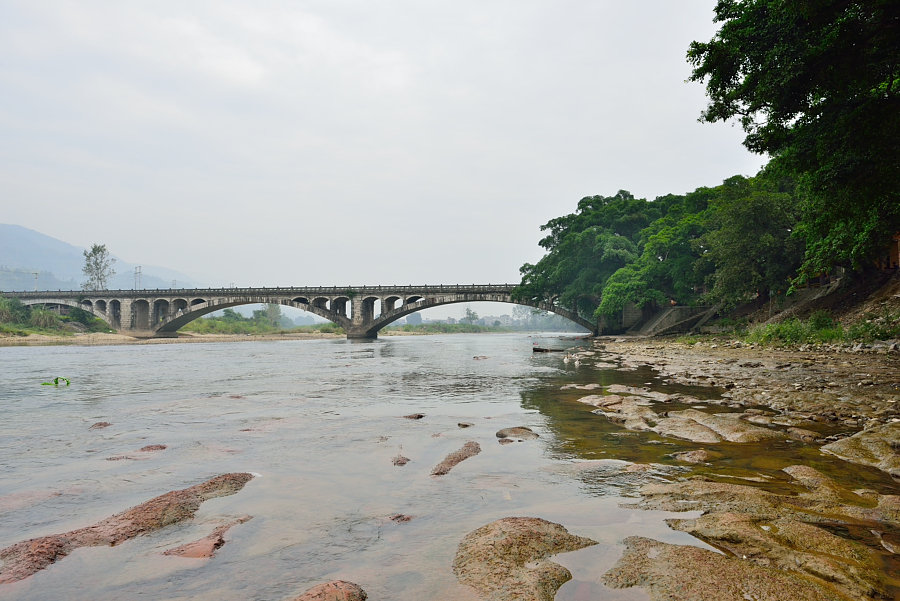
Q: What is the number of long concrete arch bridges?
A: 1